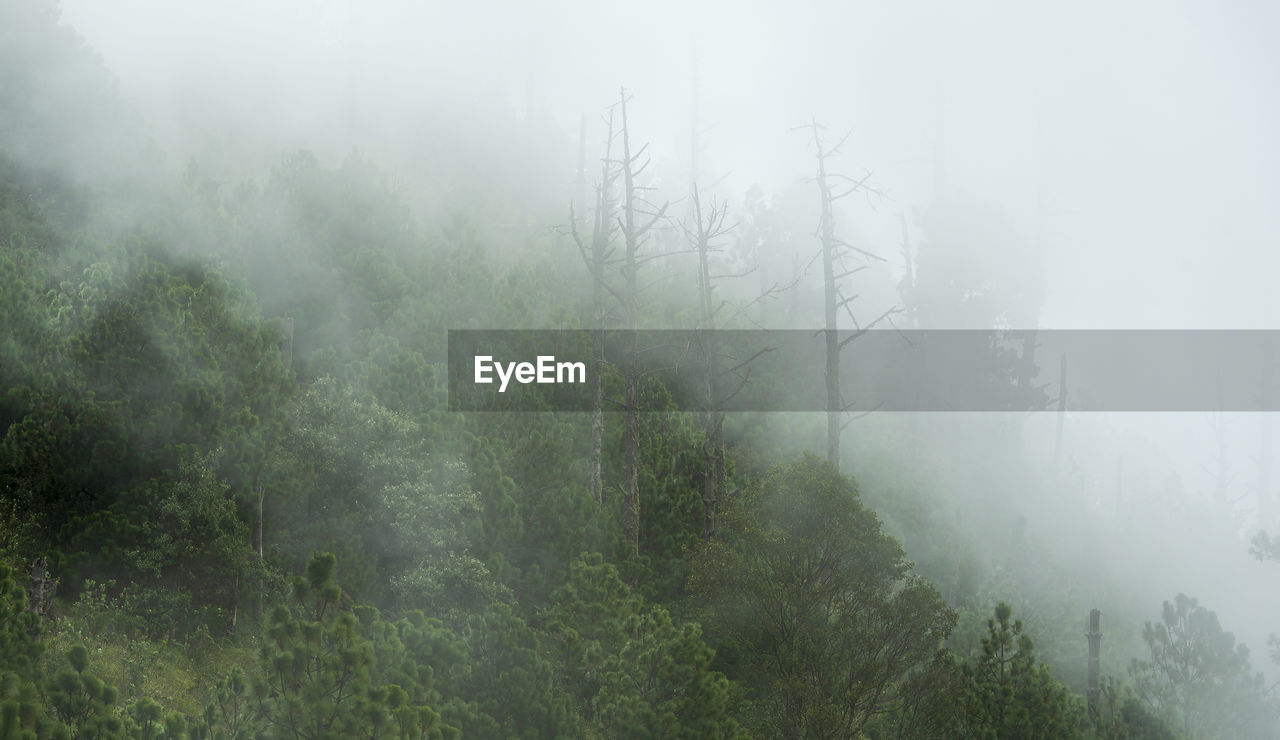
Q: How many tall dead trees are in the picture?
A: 4